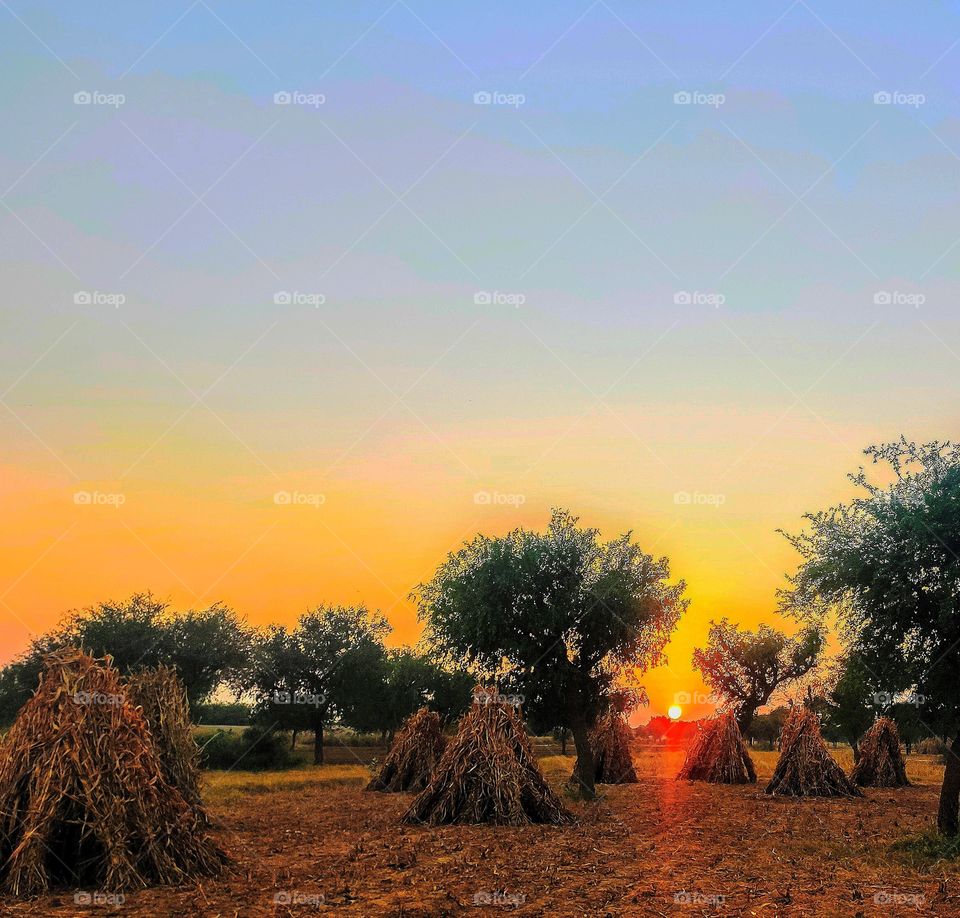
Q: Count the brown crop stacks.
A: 8